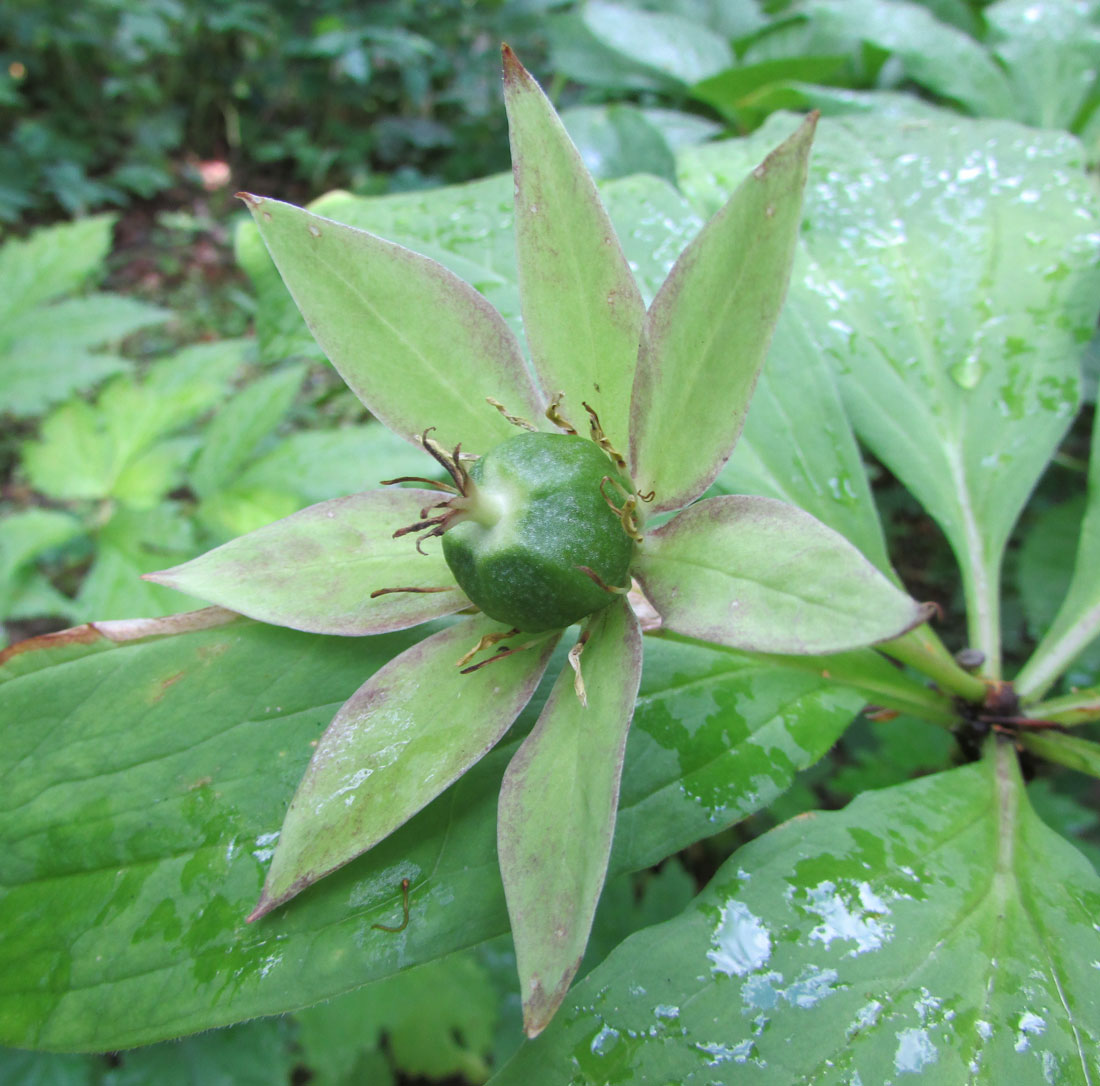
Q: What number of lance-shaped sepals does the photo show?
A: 7